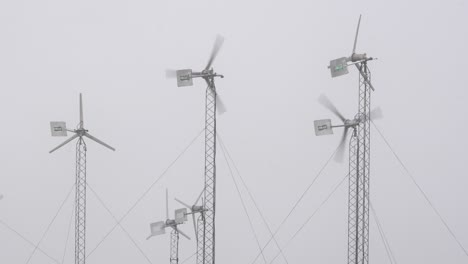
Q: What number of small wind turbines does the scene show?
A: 6